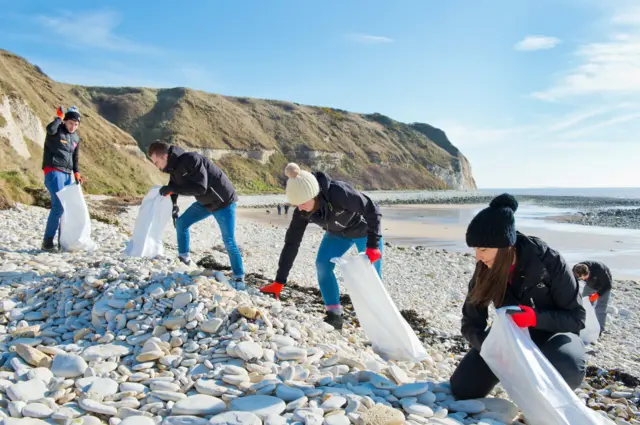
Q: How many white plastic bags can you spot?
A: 5